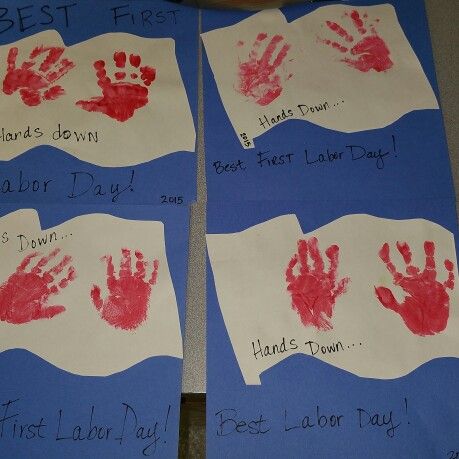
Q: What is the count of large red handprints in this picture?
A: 8